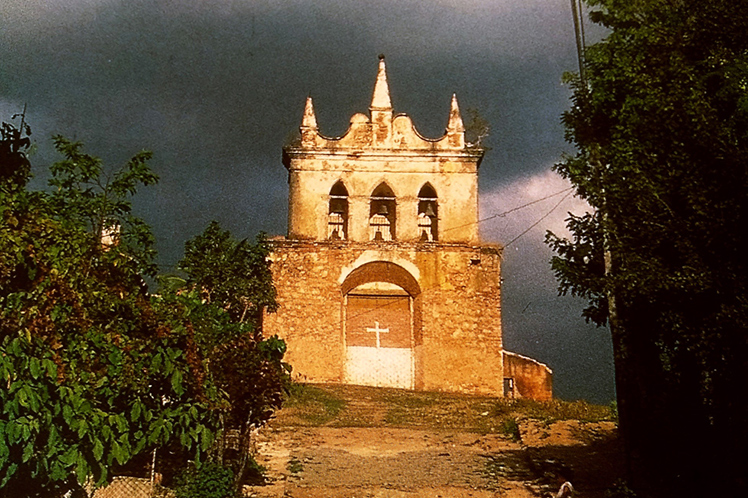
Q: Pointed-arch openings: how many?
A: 3